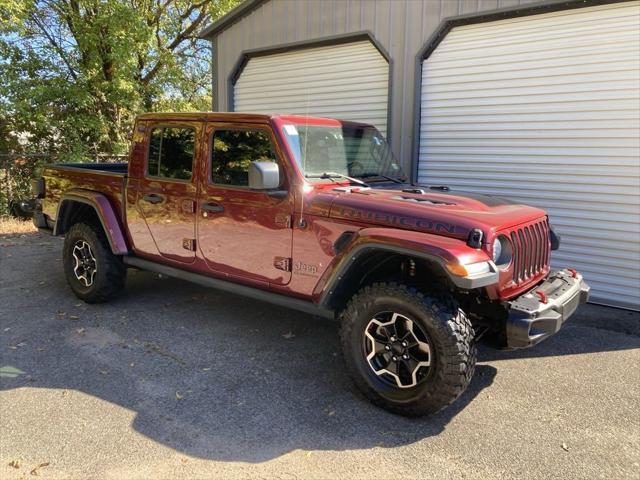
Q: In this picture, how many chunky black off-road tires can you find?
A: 2